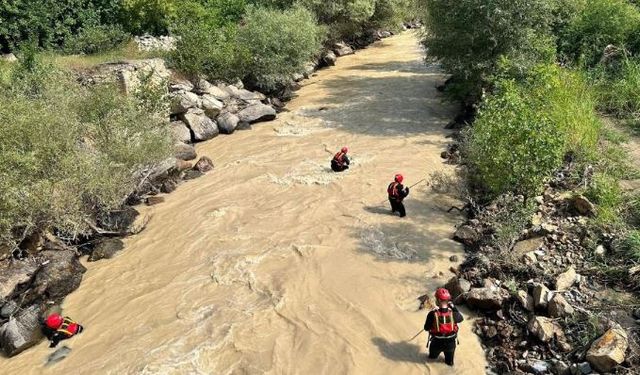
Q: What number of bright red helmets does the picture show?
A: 4